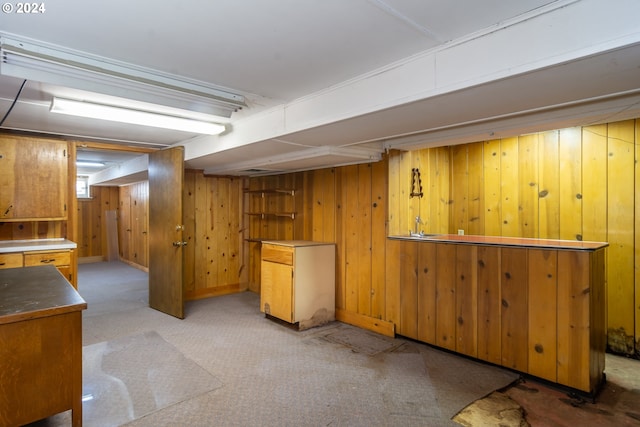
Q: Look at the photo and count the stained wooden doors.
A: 1